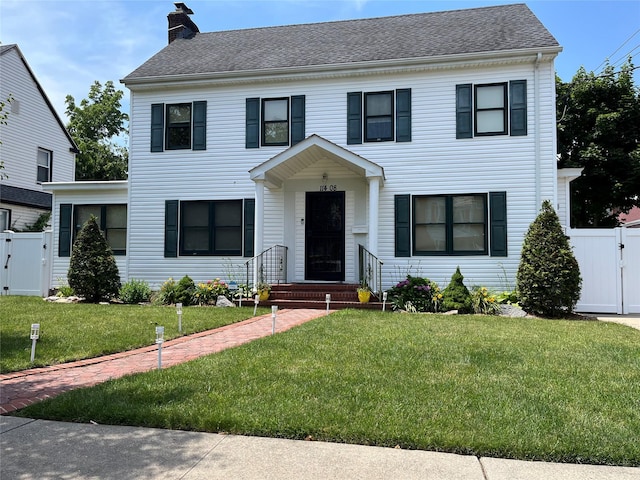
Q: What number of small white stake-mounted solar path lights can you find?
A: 8